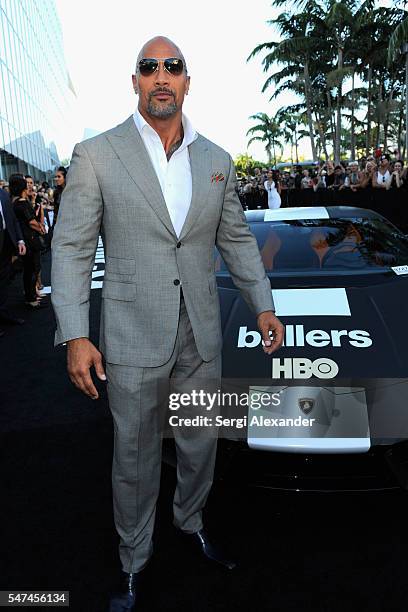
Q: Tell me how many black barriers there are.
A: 1